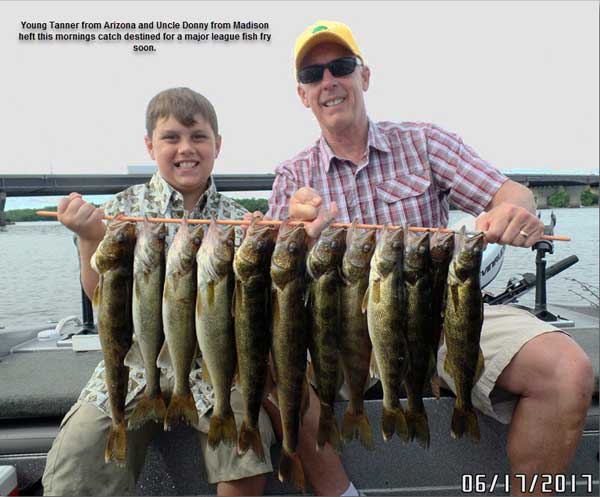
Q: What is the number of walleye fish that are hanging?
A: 12